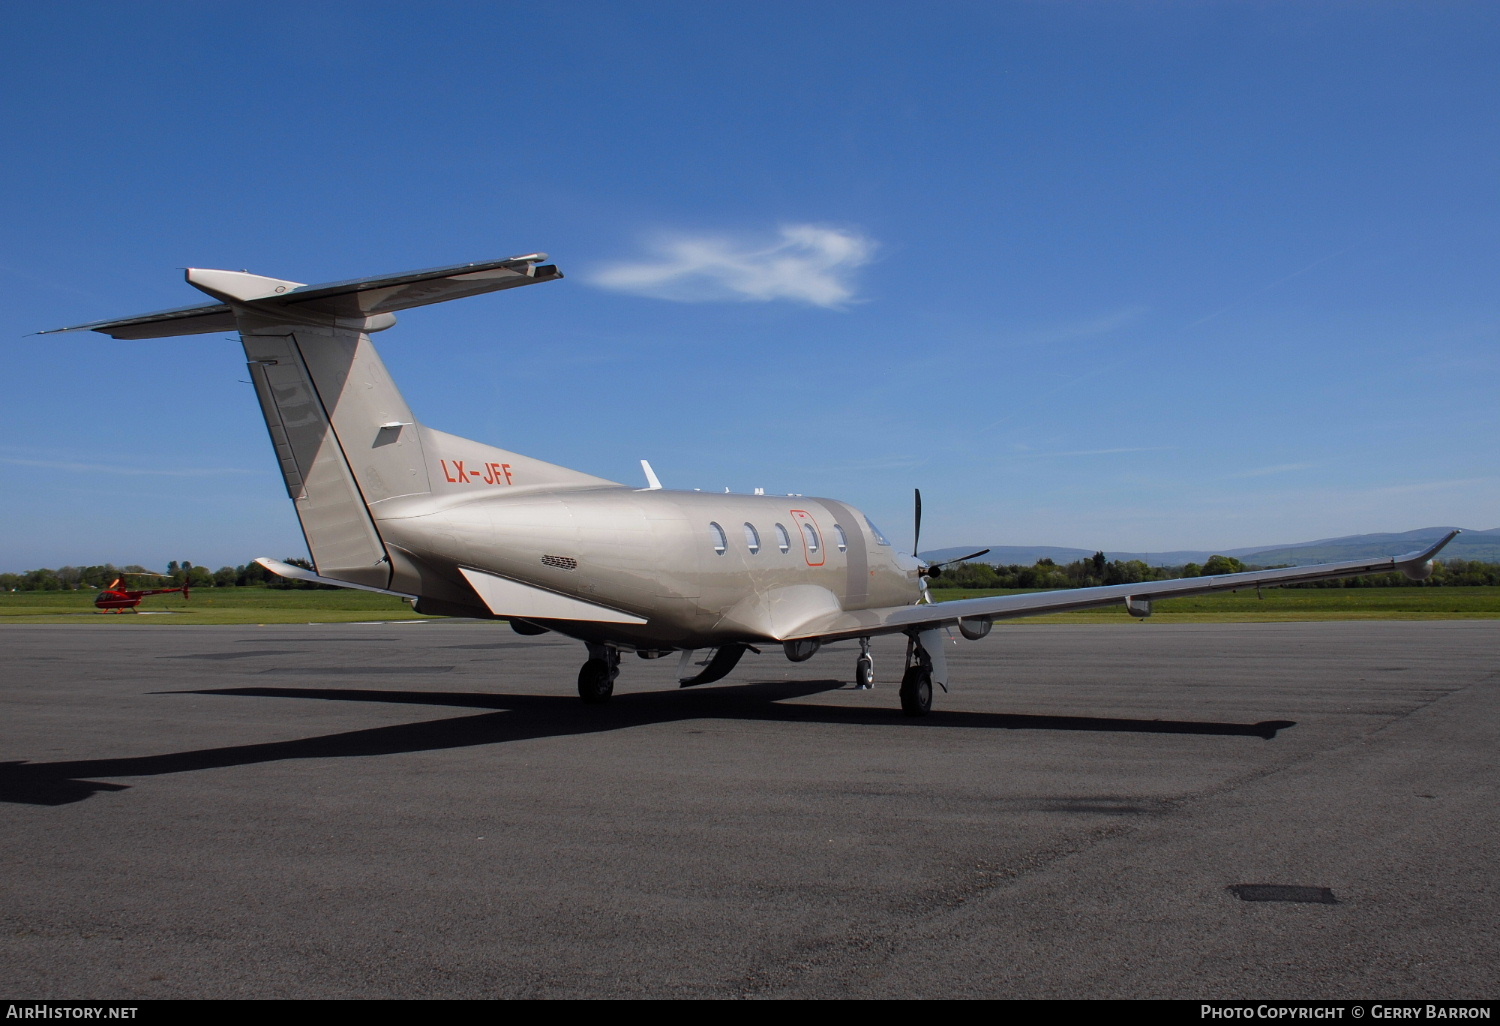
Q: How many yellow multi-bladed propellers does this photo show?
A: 0